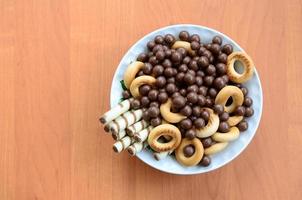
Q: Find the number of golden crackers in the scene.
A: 12